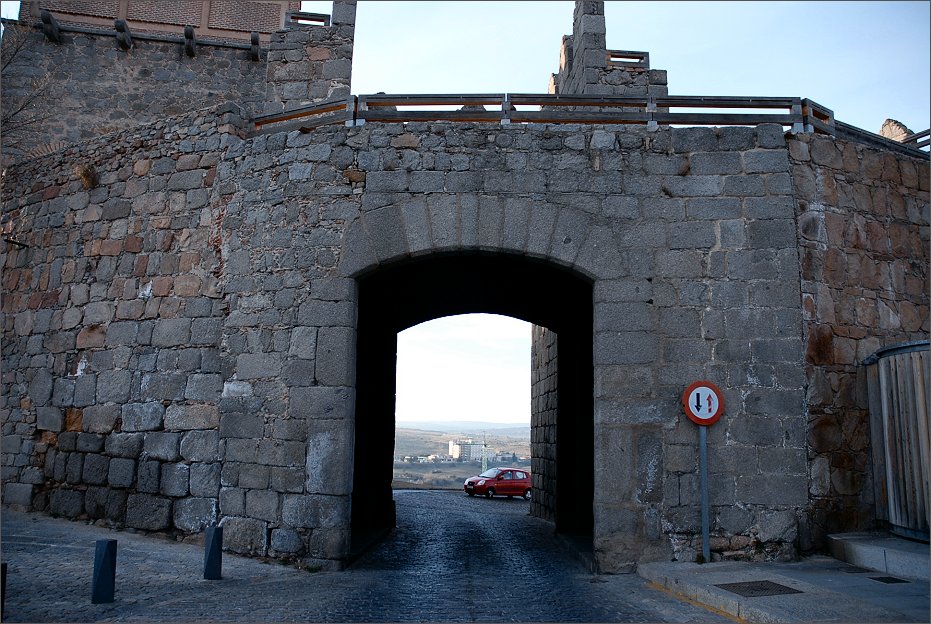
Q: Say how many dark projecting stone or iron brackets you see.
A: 4